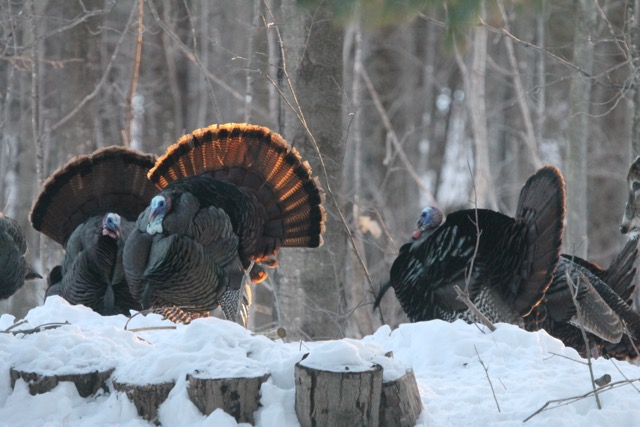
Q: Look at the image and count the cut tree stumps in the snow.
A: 5